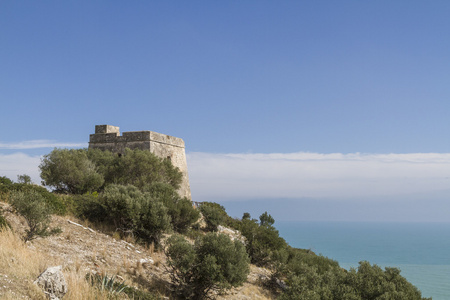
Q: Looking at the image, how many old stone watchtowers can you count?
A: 1